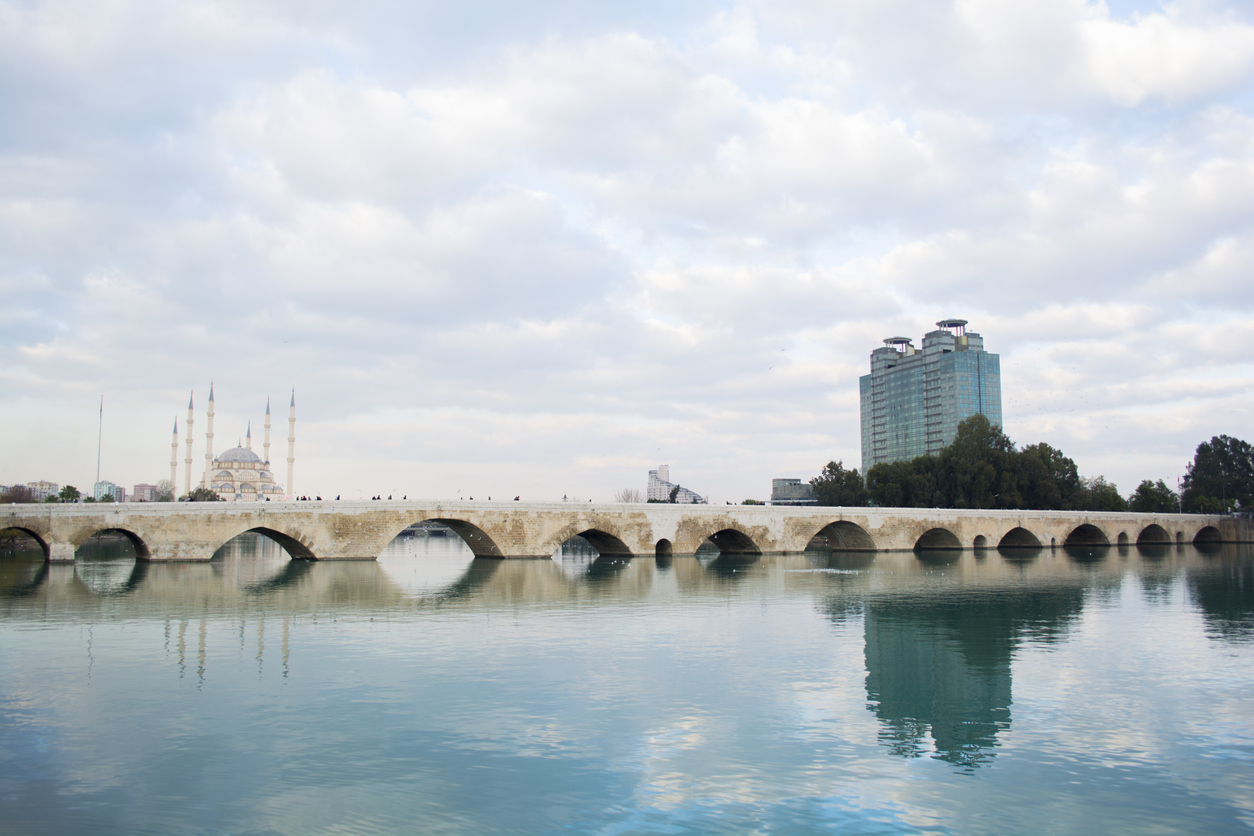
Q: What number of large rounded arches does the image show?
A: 12